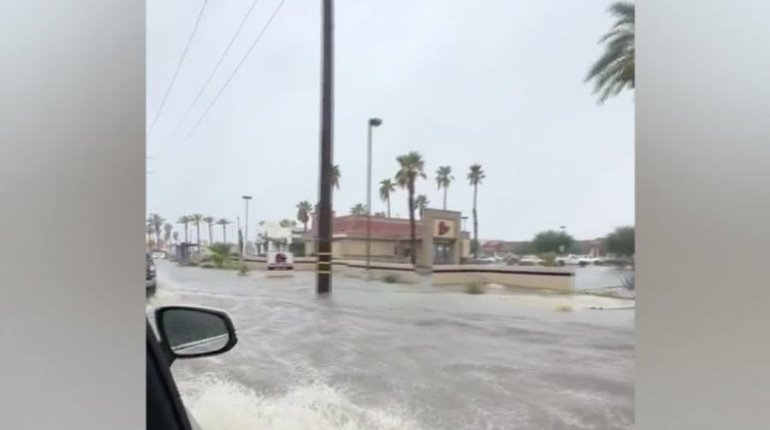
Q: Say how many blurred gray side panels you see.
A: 2